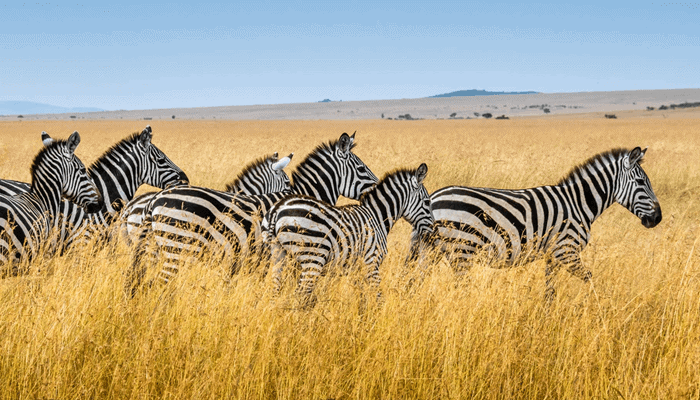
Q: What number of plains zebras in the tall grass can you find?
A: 6